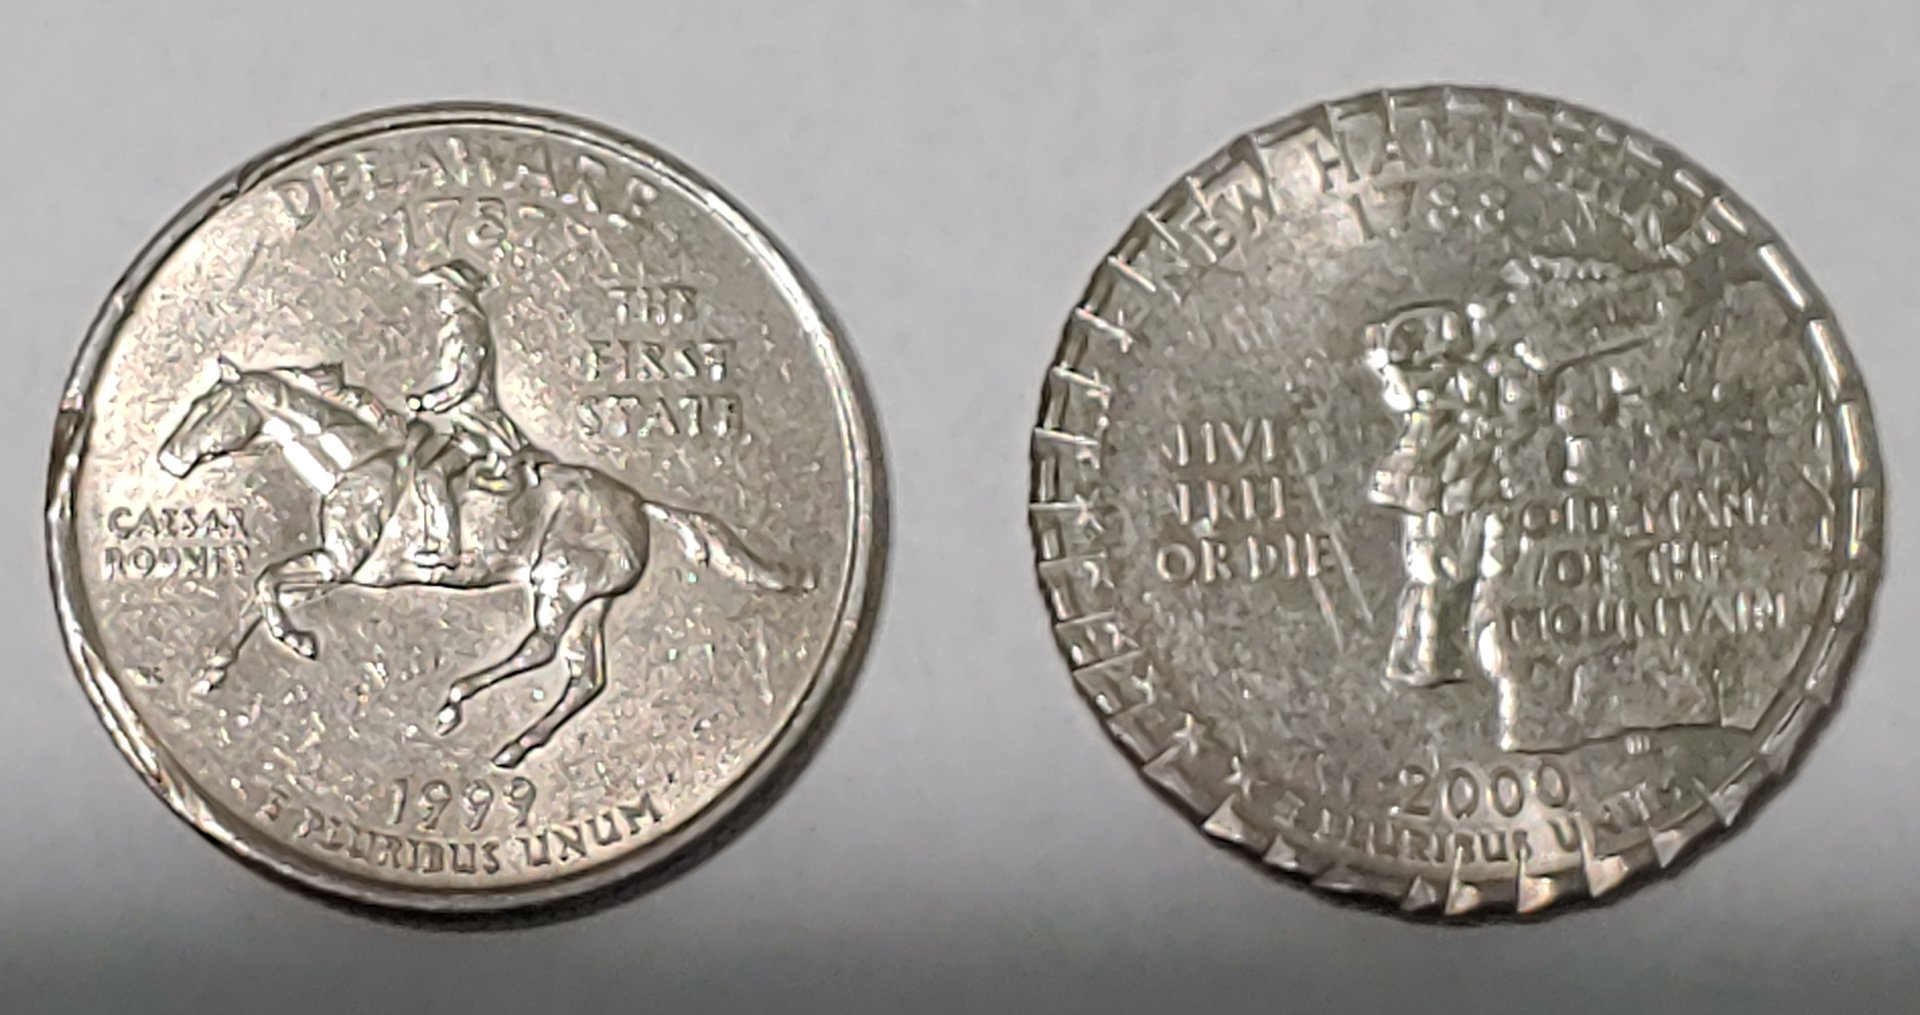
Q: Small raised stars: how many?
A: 9